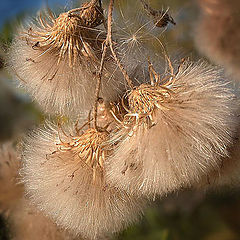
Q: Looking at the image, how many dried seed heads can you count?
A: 3